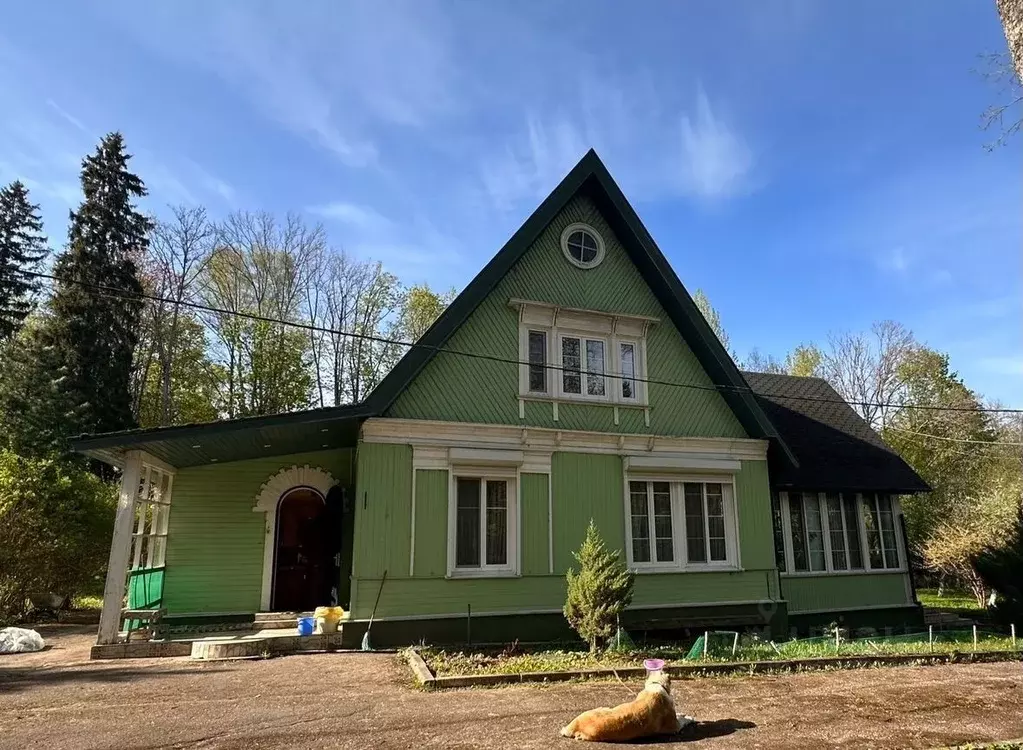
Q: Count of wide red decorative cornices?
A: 0